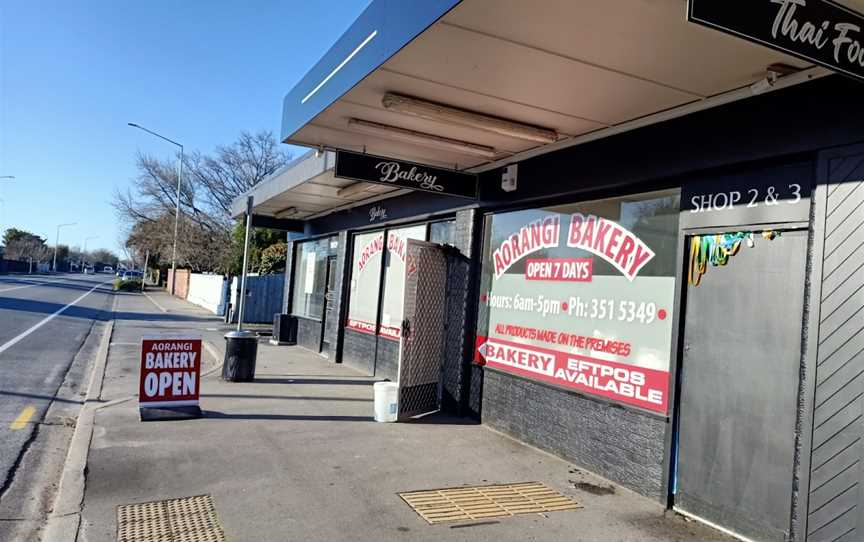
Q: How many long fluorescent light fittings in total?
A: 4